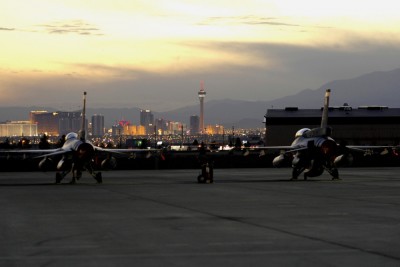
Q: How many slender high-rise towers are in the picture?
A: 1